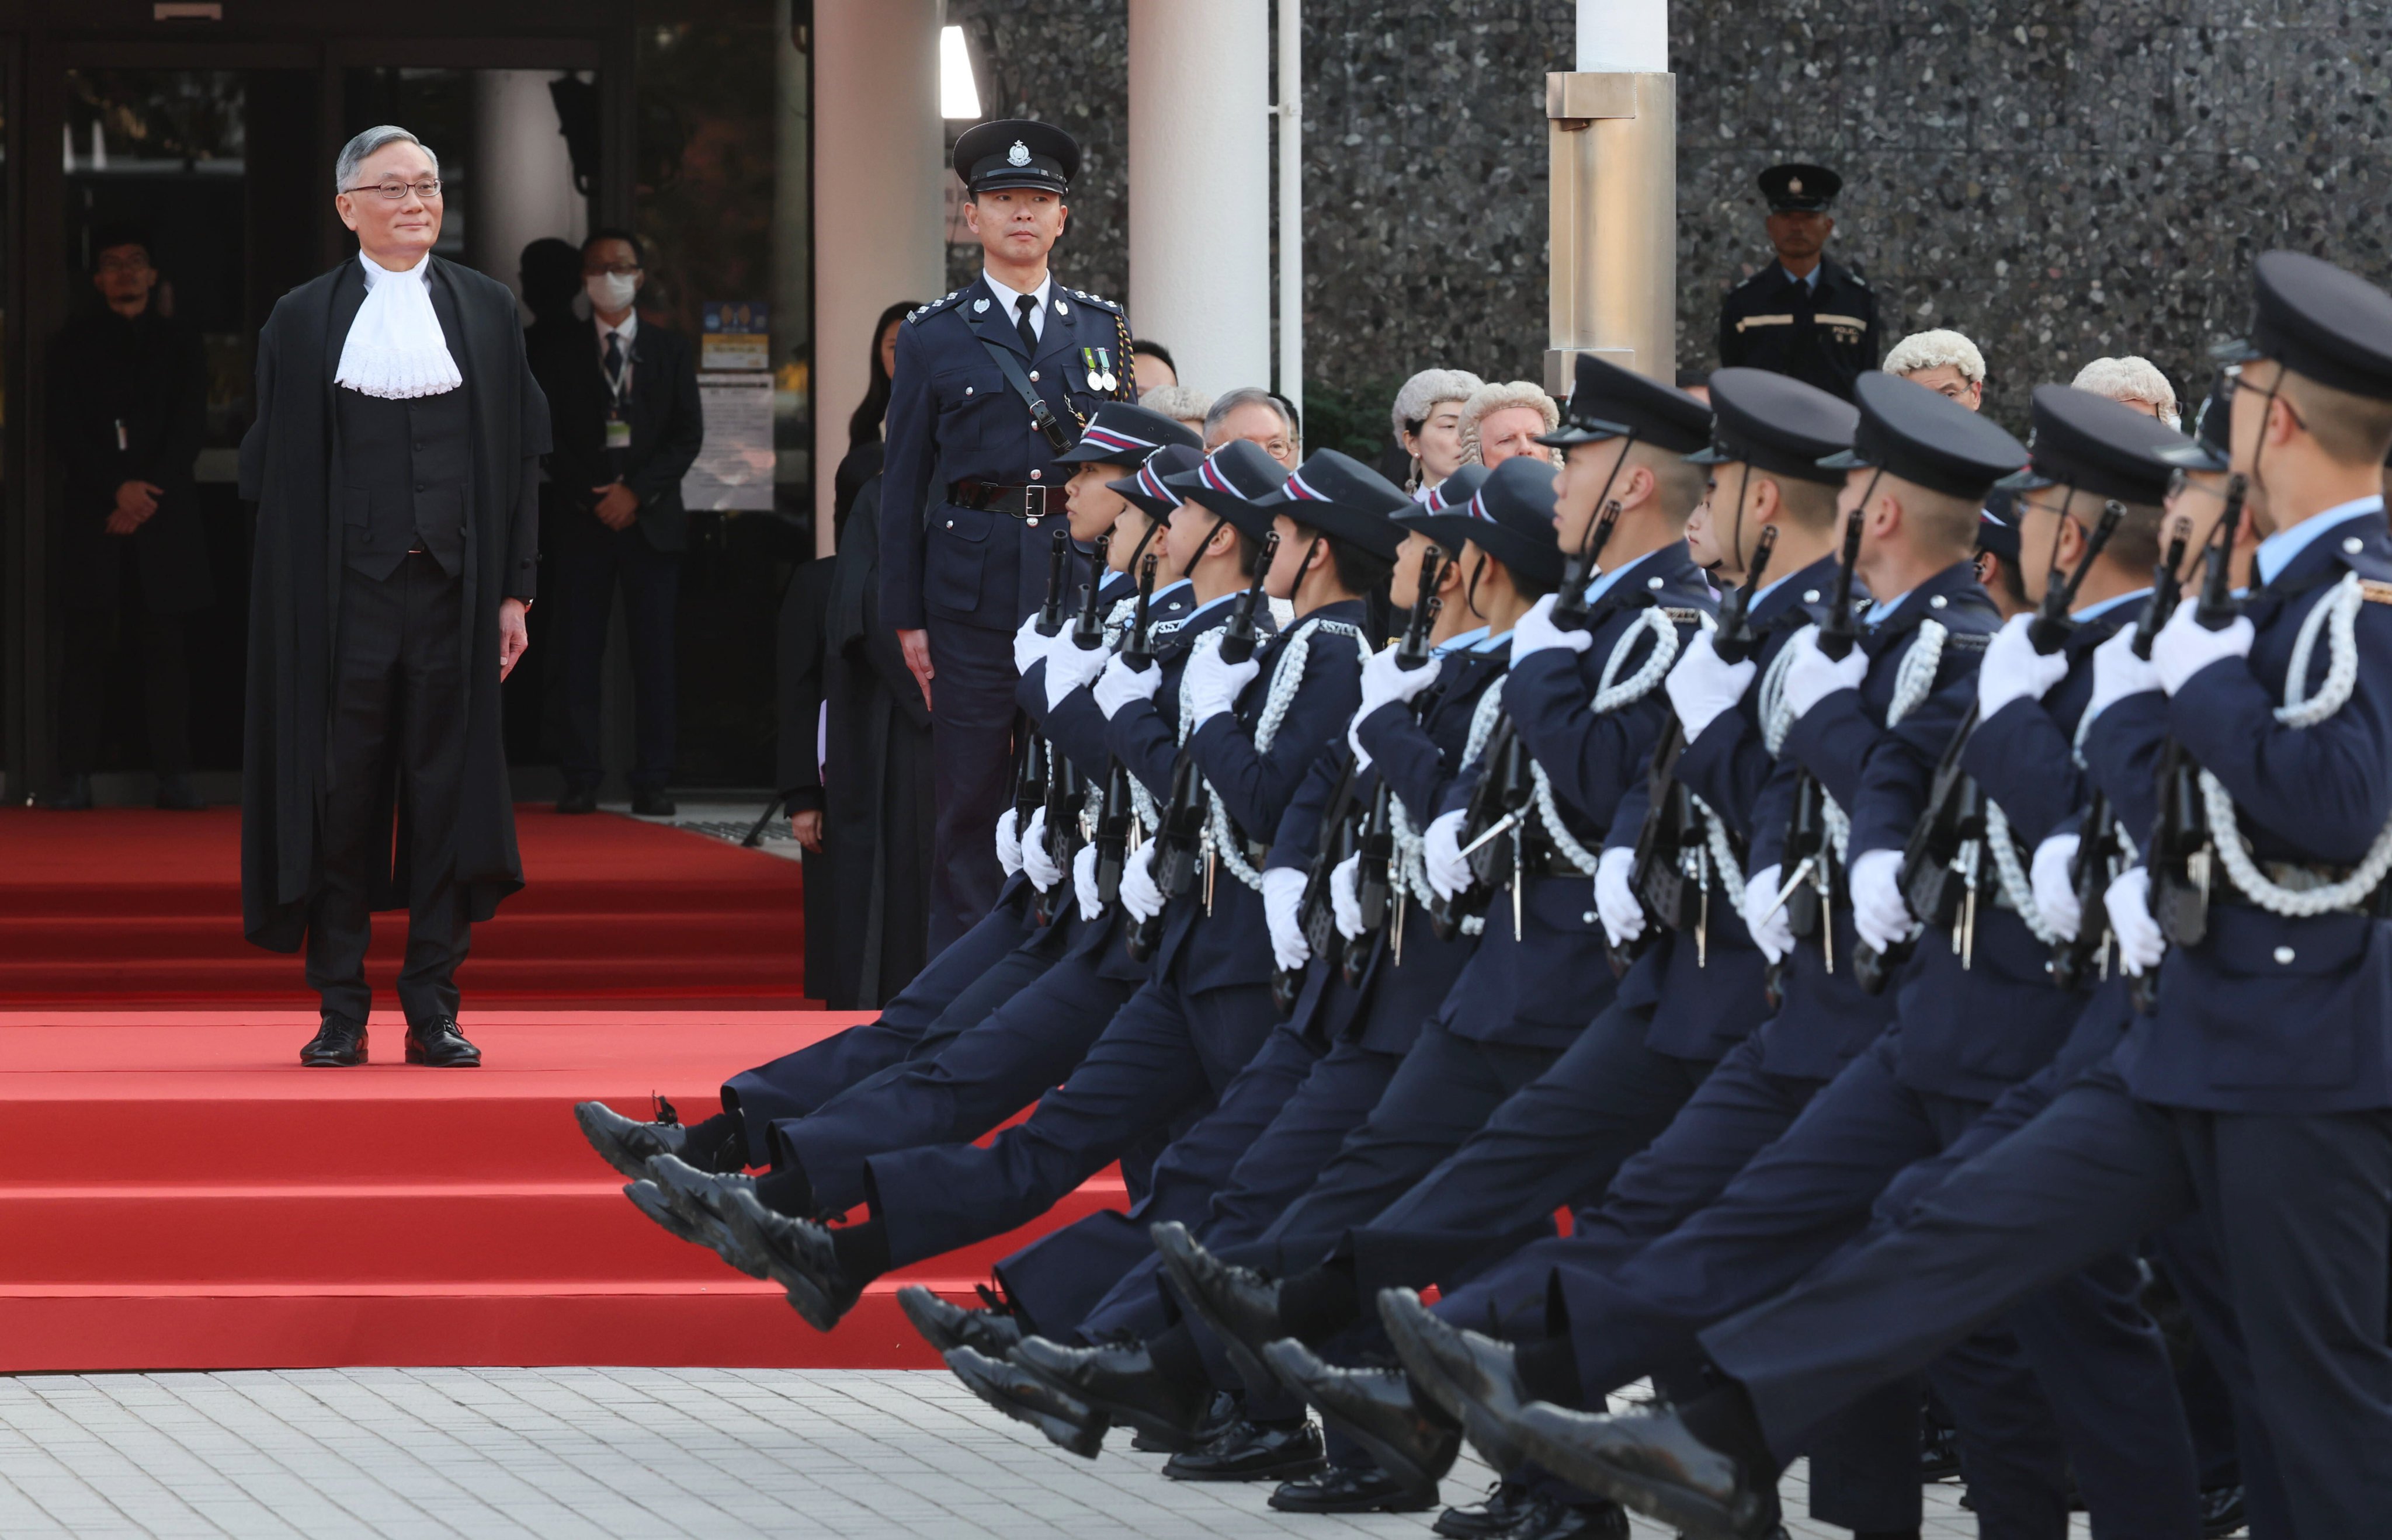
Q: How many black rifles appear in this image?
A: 12